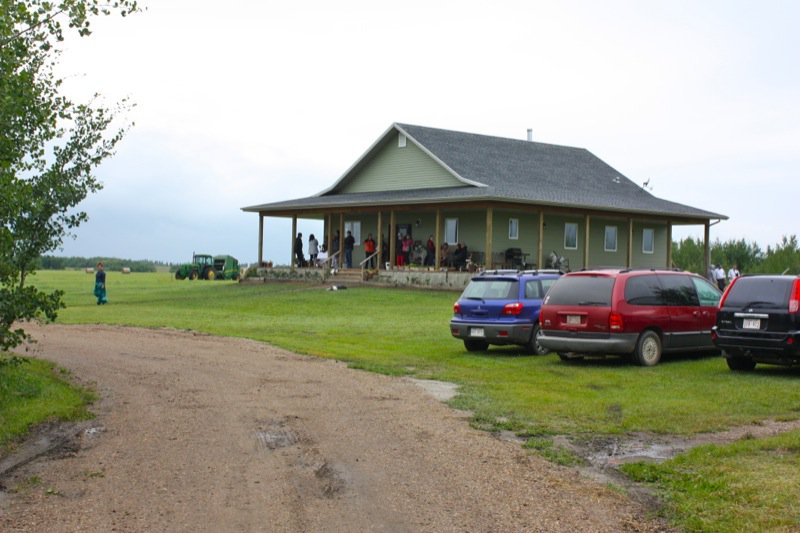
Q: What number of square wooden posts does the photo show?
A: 13